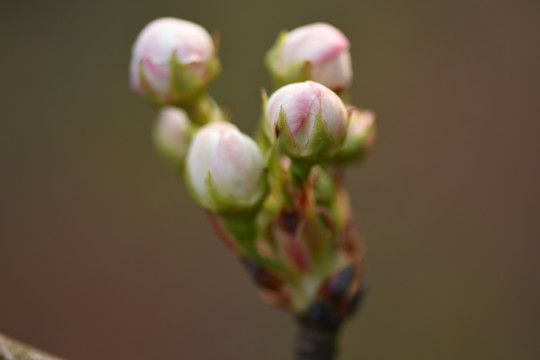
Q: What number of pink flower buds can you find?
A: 6